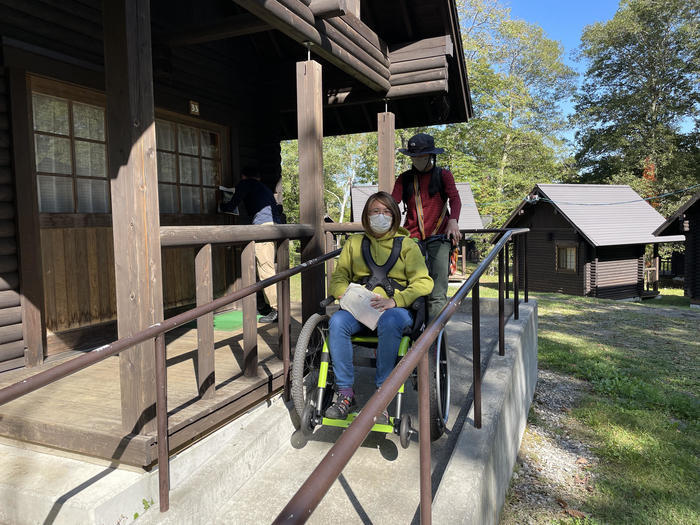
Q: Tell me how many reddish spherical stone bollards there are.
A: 0